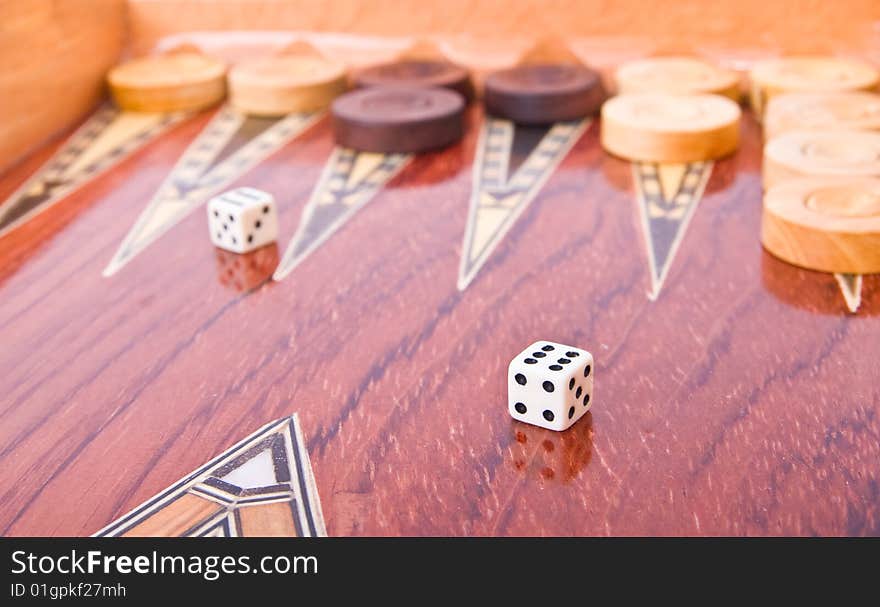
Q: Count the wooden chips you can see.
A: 11